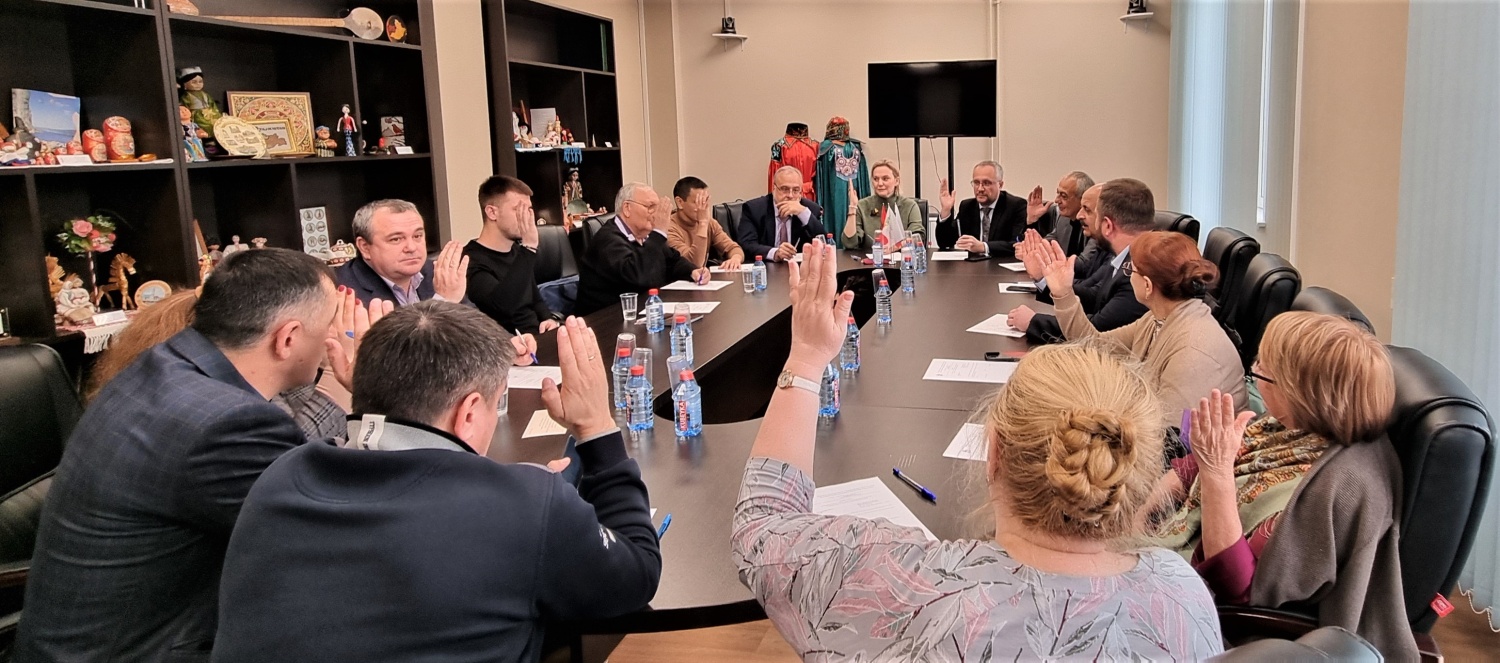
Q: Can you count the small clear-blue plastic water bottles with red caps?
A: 14